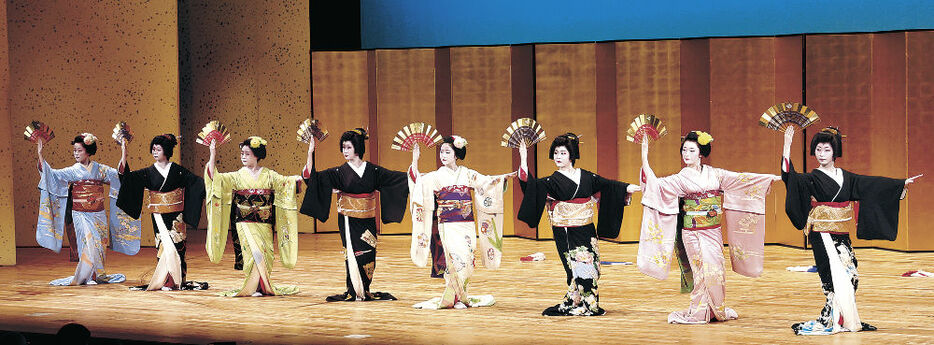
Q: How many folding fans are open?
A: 8